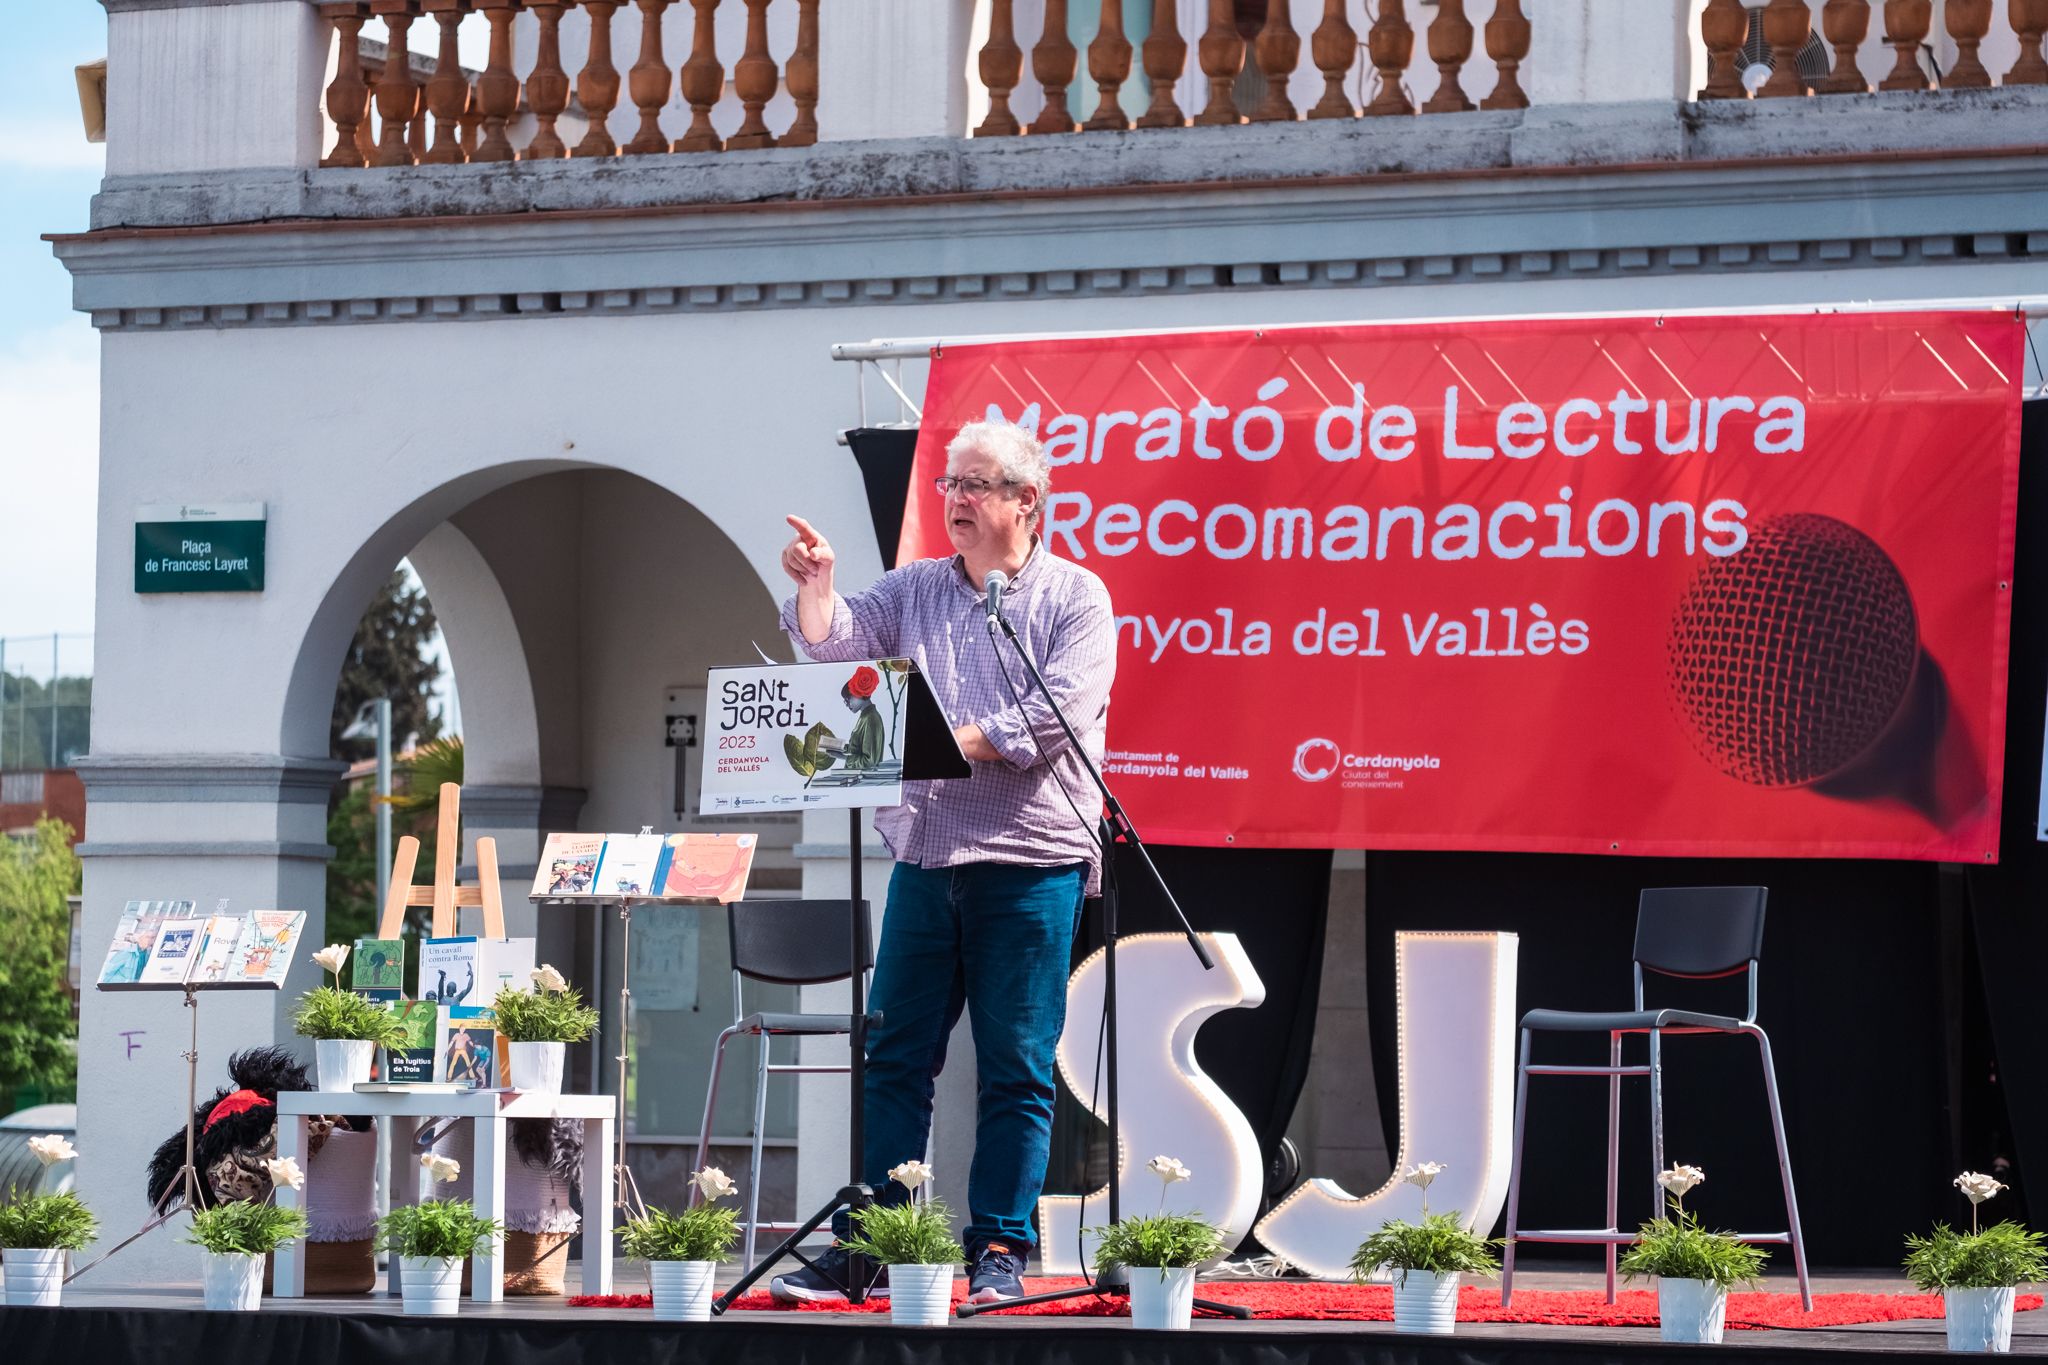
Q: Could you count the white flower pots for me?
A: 11